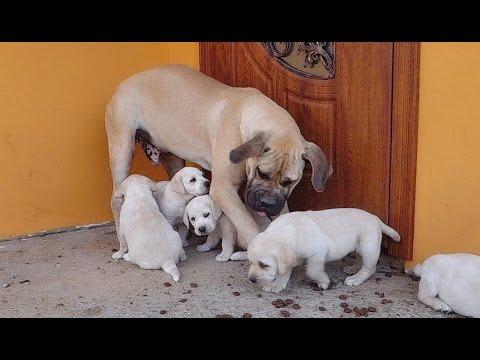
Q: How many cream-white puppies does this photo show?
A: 5